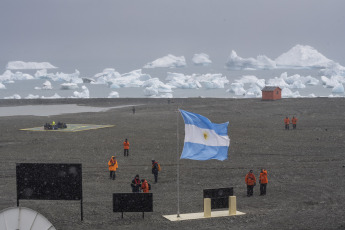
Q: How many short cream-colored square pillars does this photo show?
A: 2